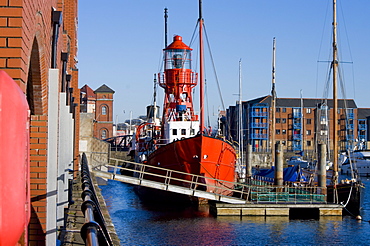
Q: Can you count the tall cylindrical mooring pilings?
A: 3